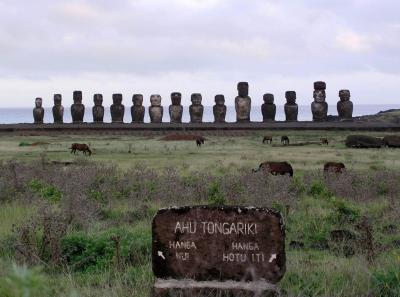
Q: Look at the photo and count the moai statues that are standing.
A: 15